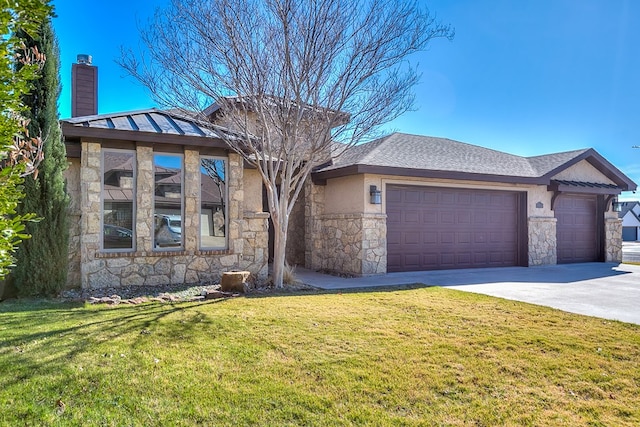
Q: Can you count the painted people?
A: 0